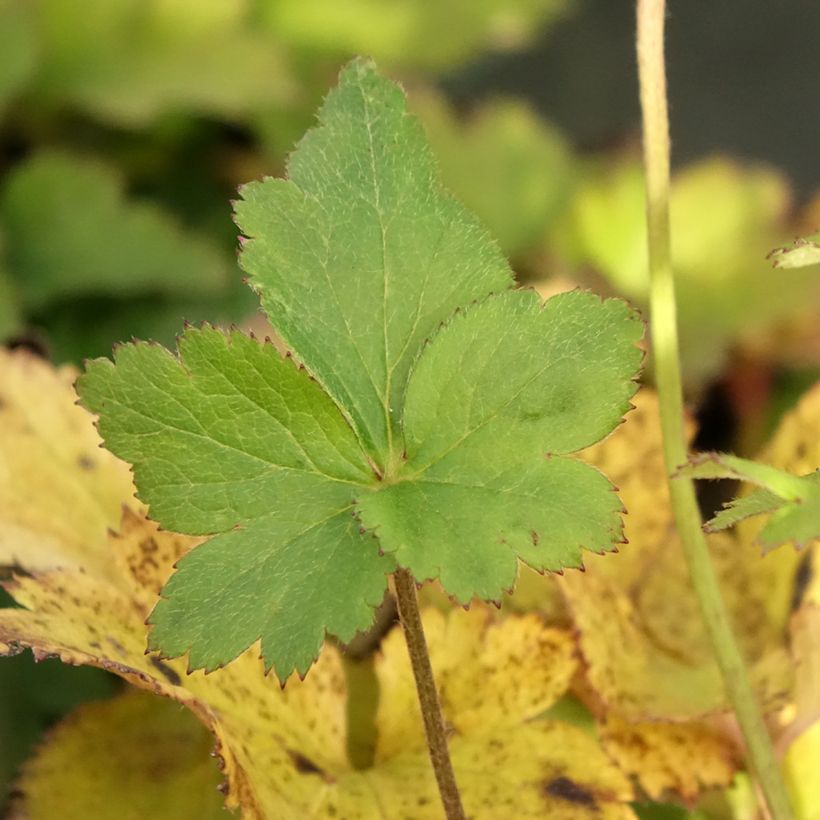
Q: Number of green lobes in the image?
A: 5